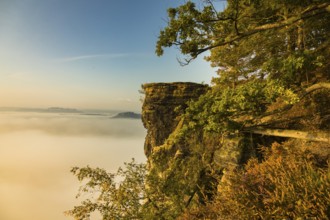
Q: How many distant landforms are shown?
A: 2